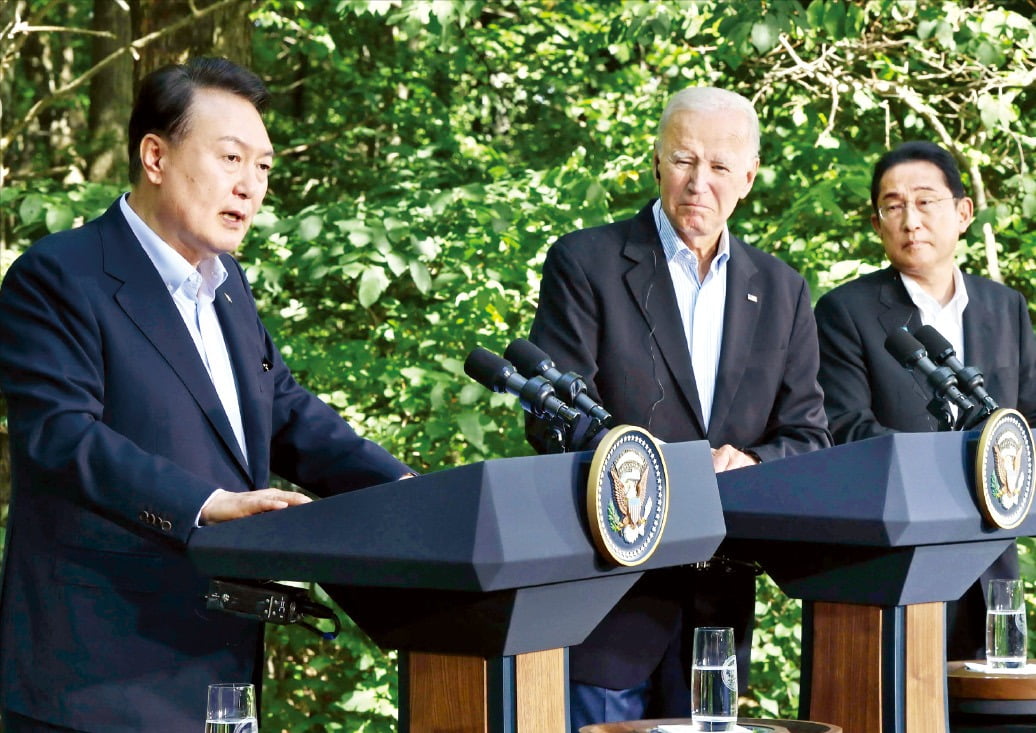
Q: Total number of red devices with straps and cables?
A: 0